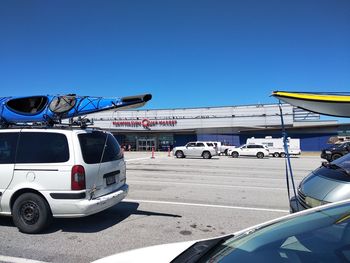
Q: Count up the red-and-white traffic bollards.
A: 2